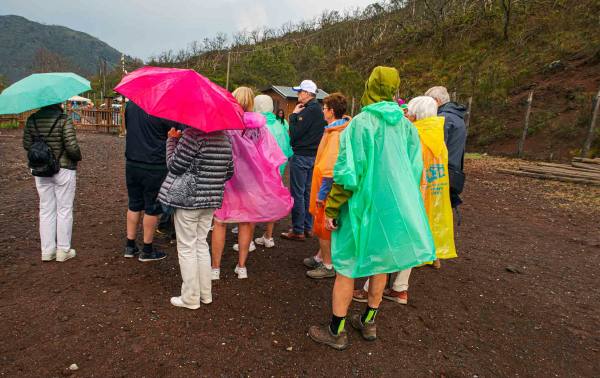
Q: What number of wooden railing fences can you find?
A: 1